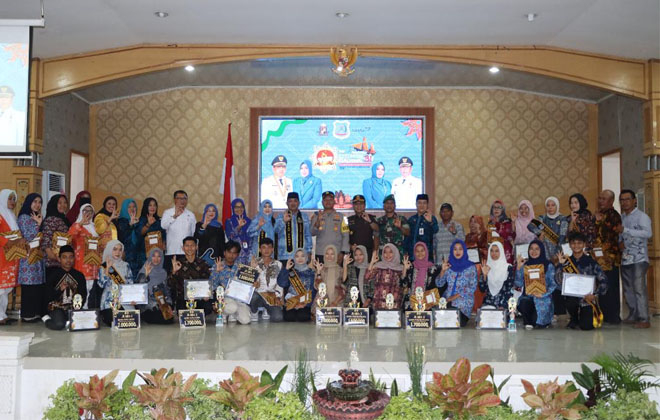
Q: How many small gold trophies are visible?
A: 10